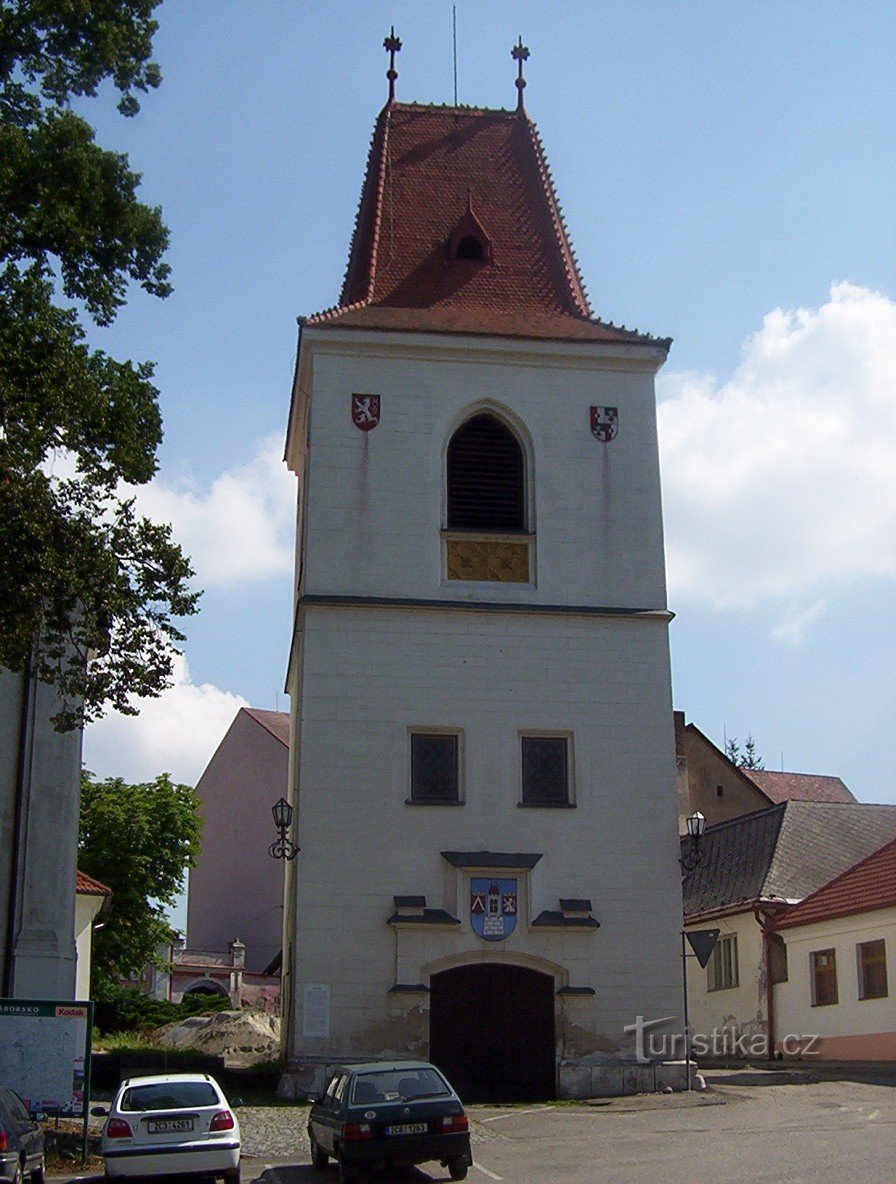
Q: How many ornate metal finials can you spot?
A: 2